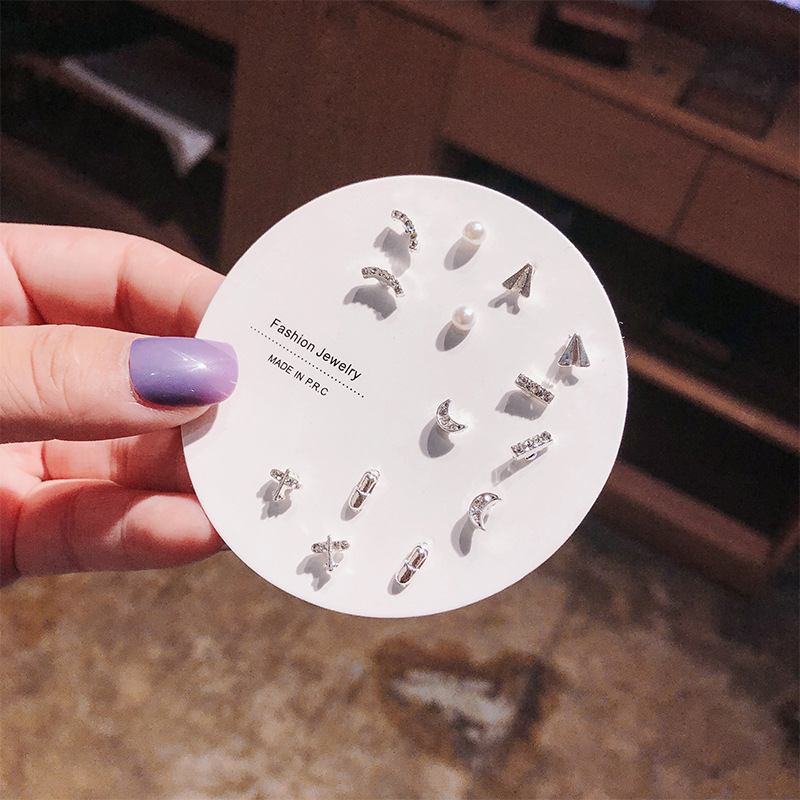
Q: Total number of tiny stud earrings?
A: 14